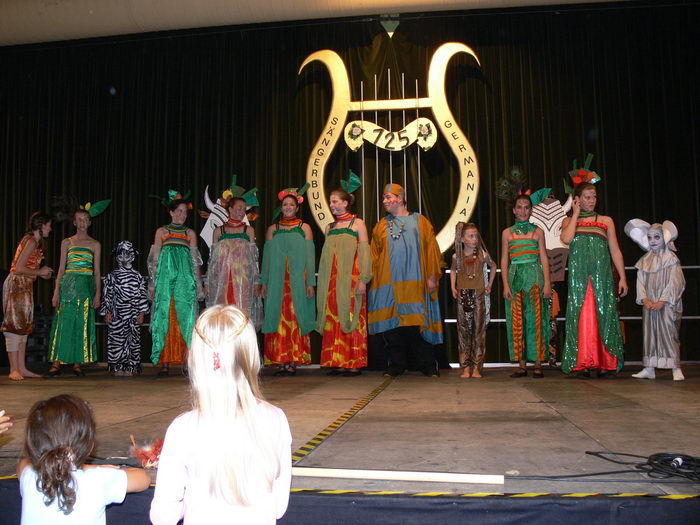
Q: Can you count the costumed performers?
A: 12